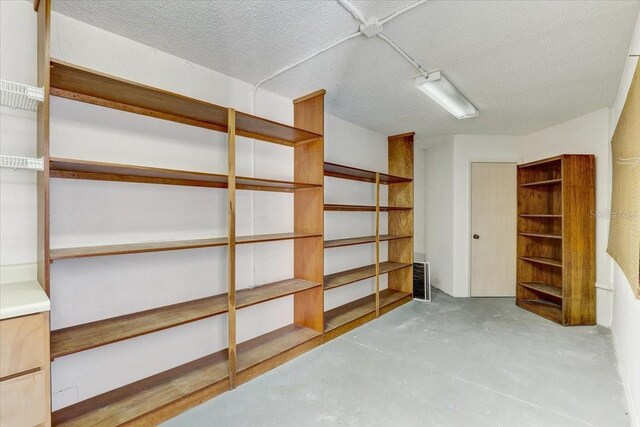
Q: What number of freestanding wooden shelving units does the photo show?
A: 1